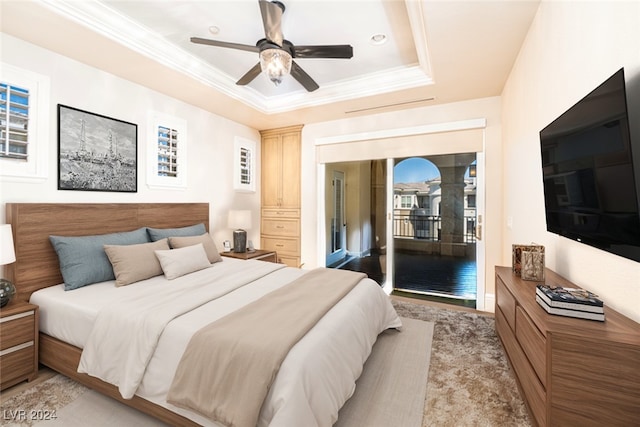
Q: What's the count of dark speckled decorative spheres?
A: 1